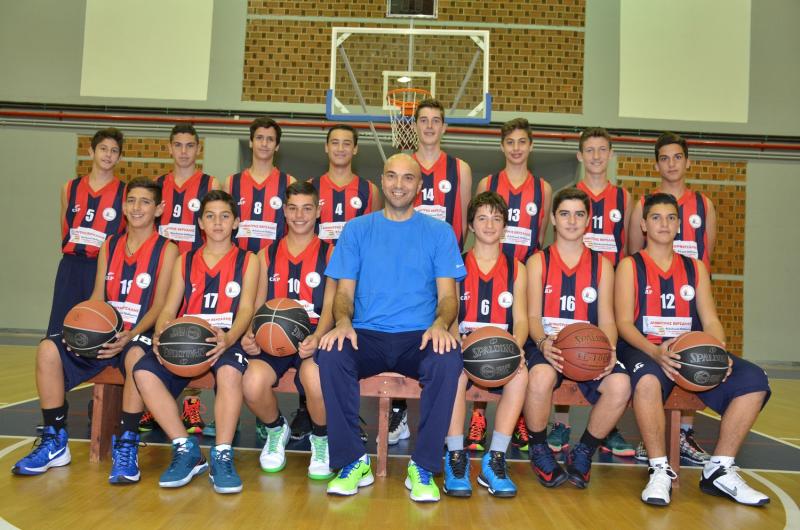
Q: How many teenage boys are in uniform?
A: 14